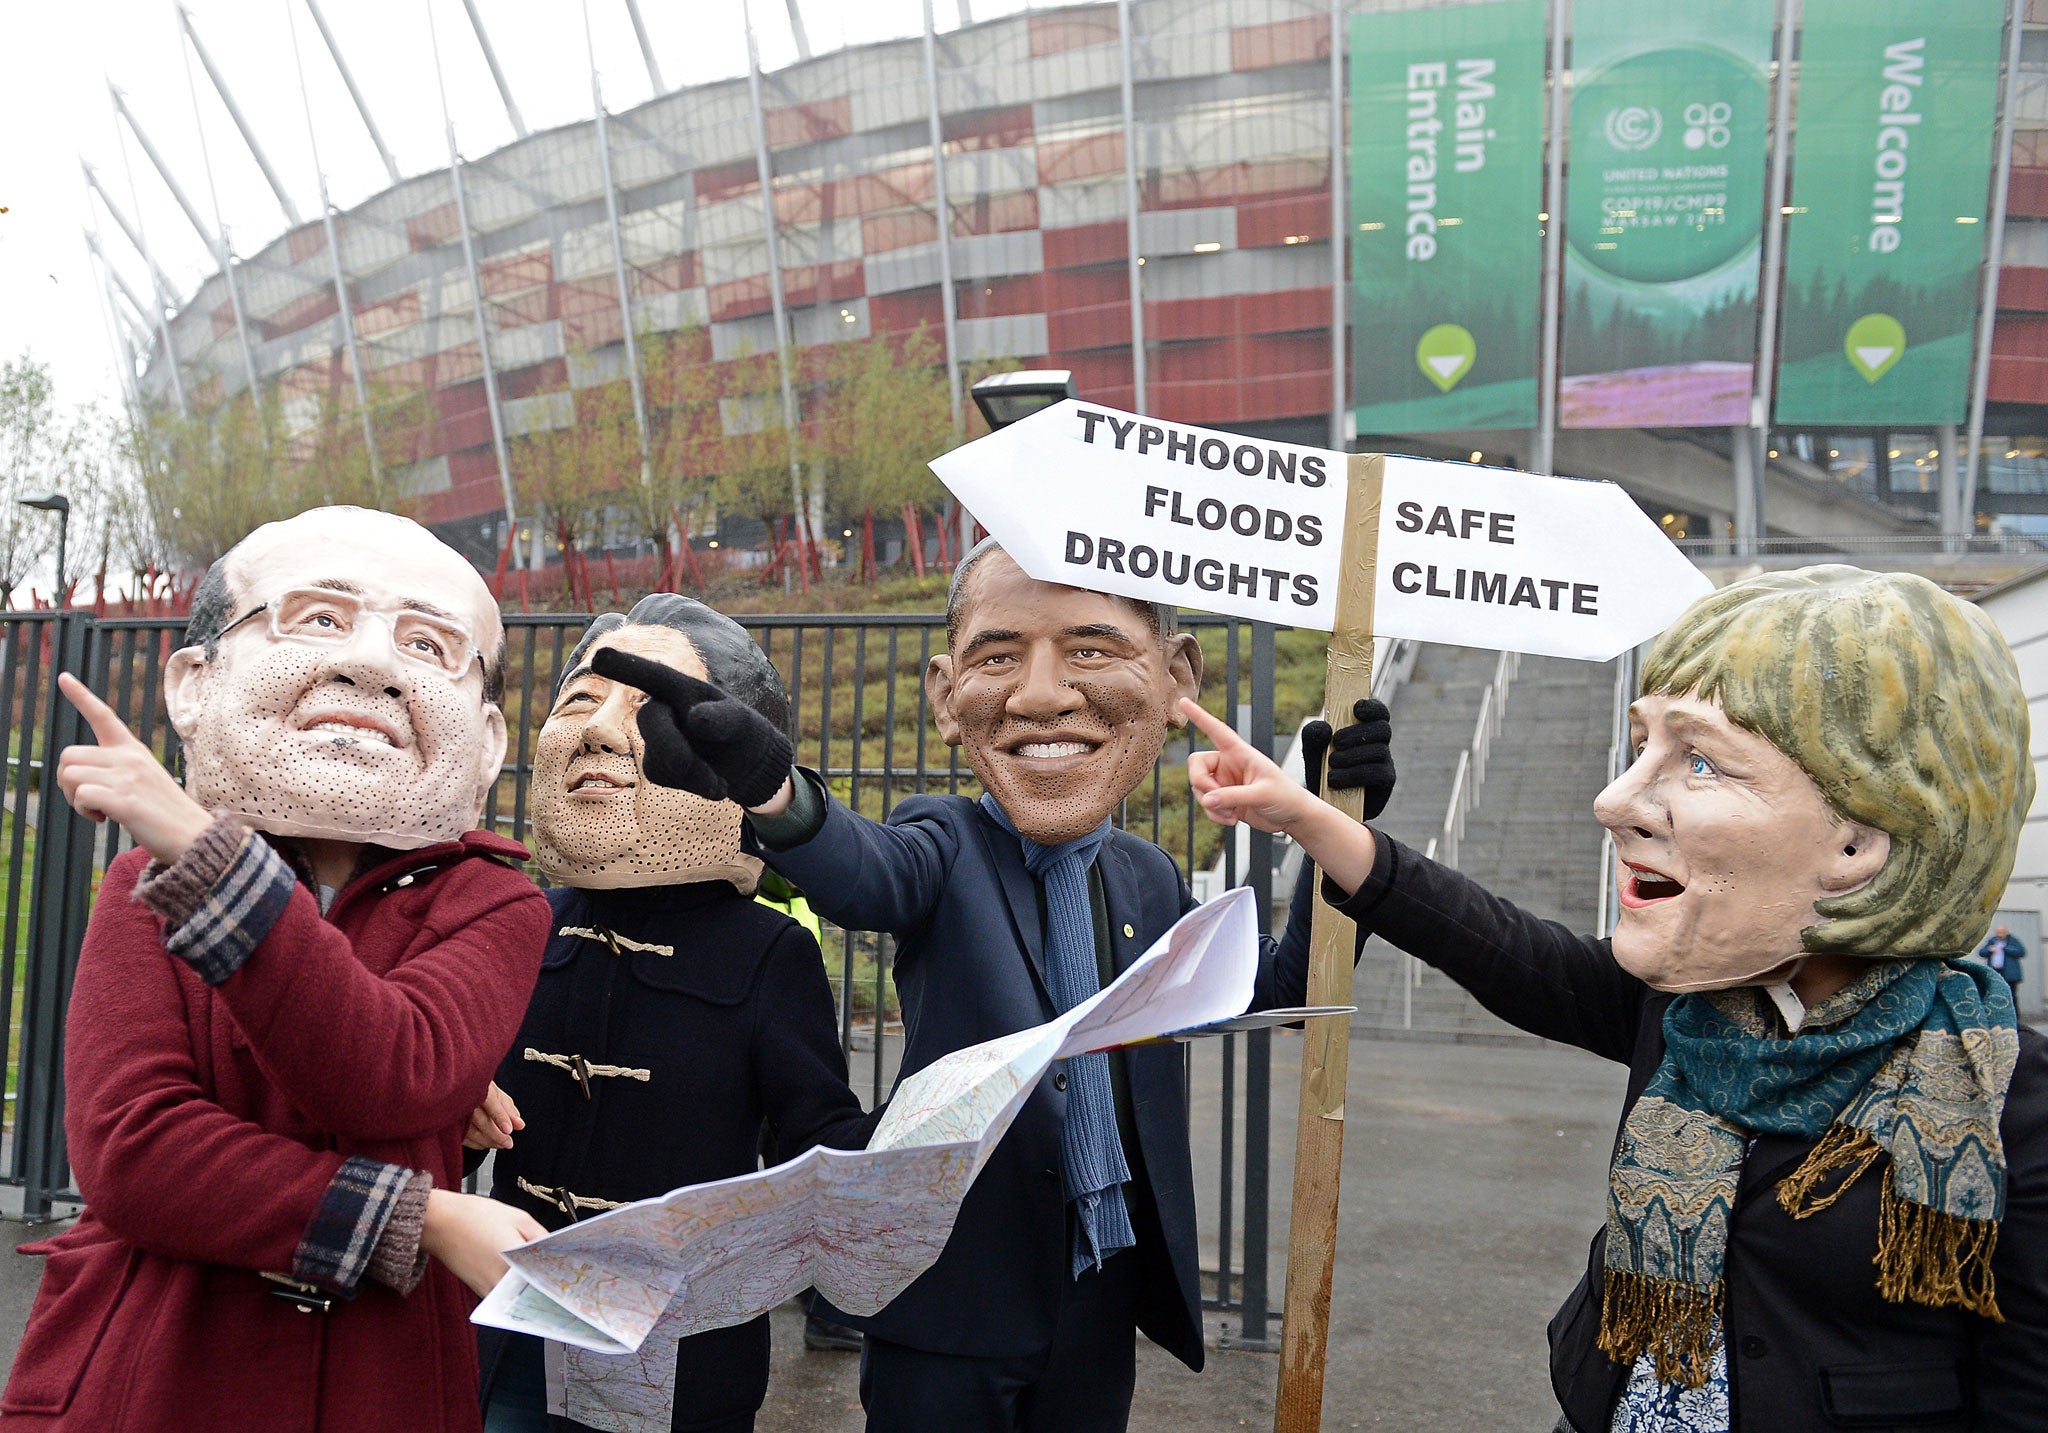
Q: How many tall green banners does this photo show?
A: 3